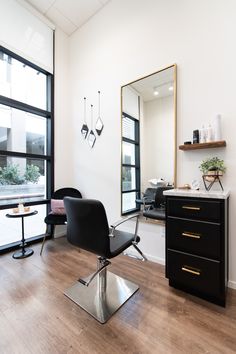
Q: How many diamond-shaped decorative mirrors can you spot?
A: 3